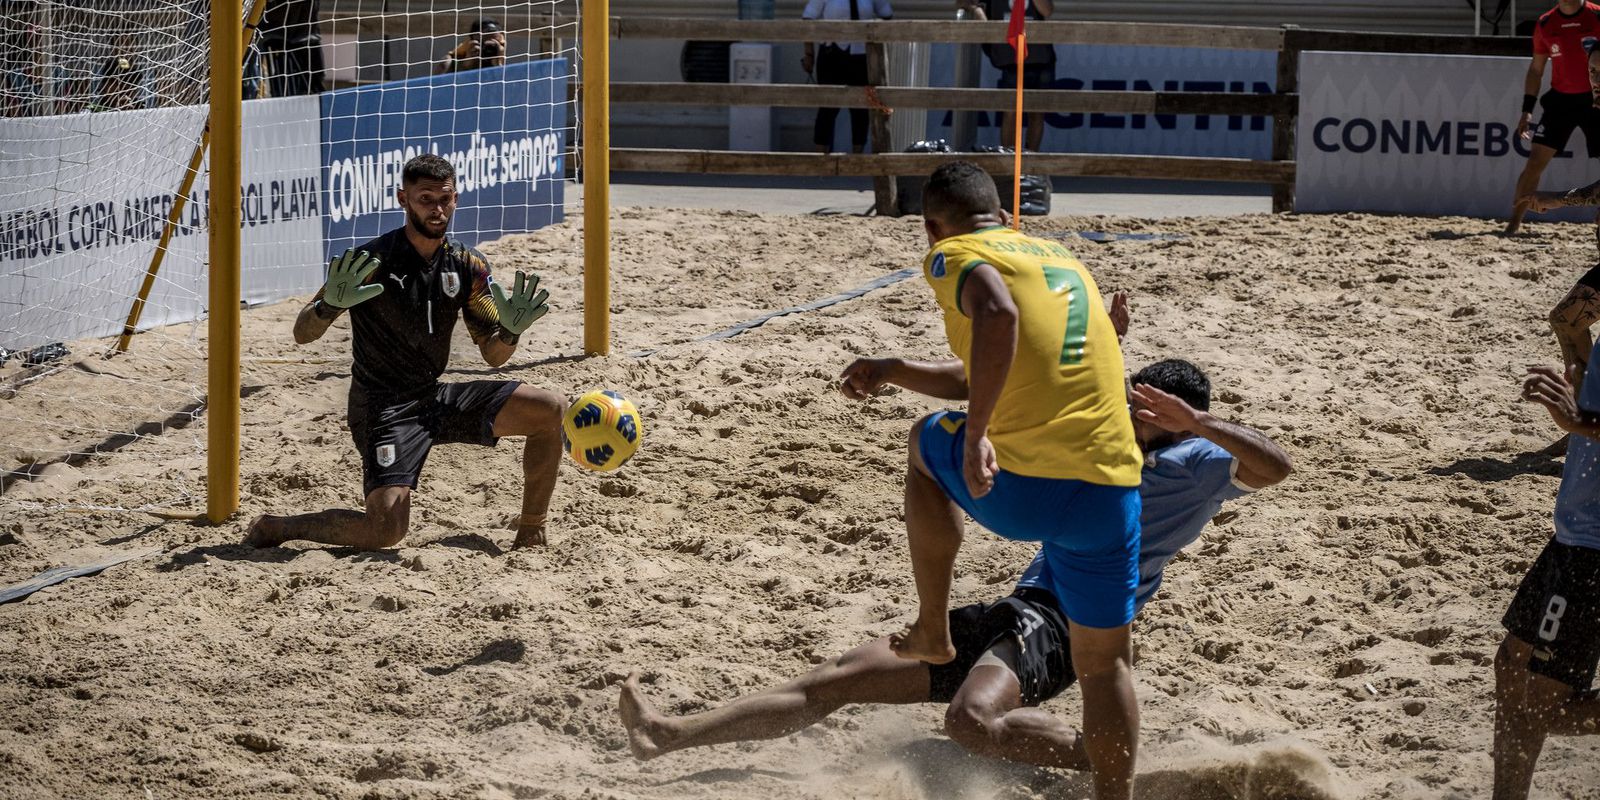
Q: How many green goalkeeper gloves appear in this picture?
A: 2